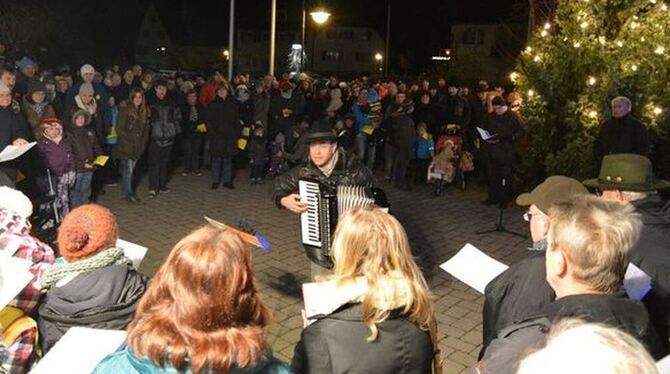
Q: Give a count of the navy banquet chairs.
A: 0